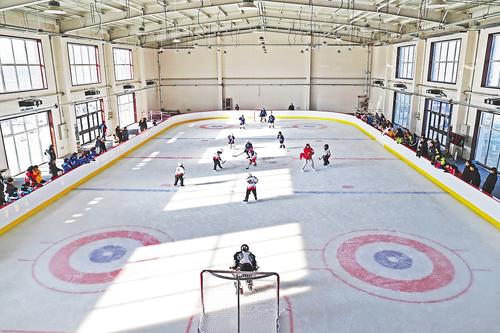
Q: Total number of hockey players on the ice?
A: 13